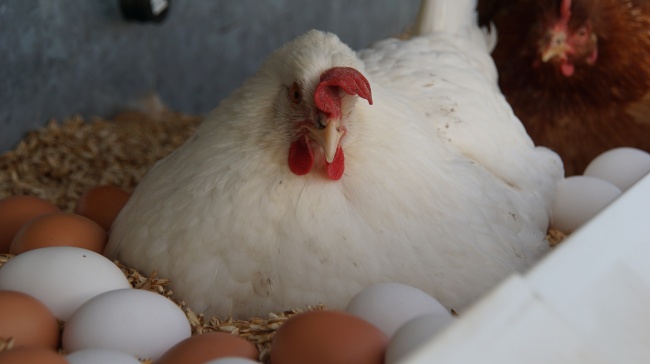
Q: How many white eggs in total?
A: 8